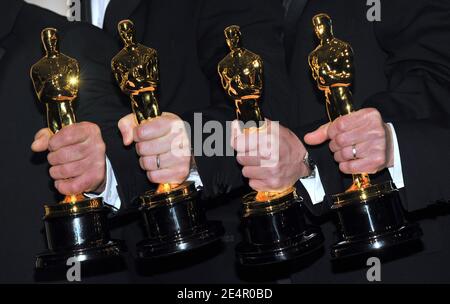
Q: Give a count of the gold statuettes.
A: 4